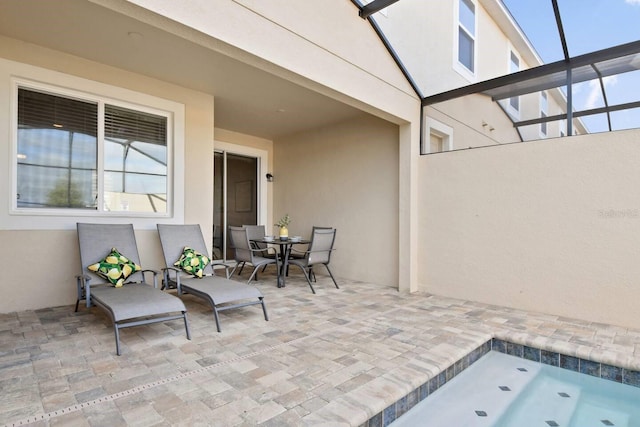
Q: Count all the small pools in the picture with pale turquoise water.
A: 1